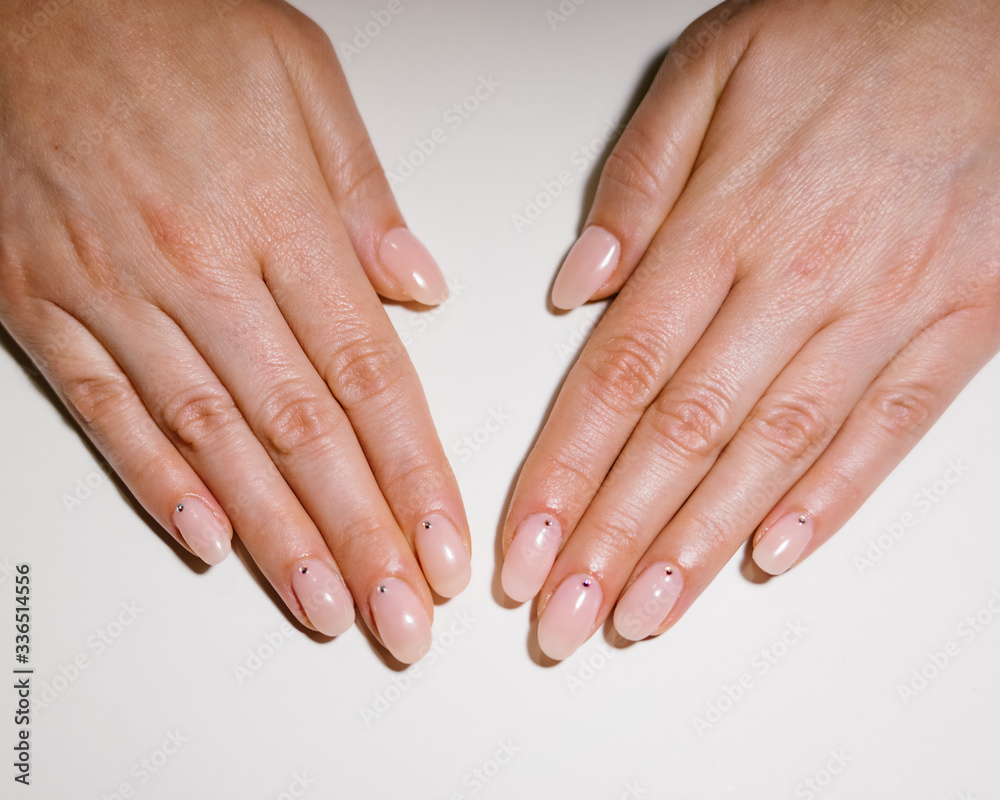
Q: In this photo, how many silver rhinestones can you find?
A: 8